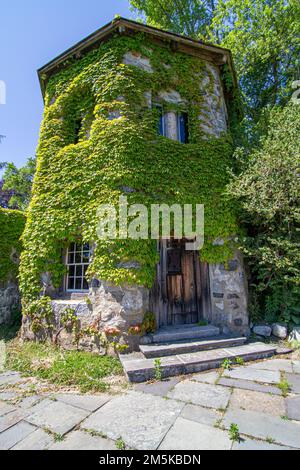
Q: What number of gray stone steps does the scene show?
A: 3